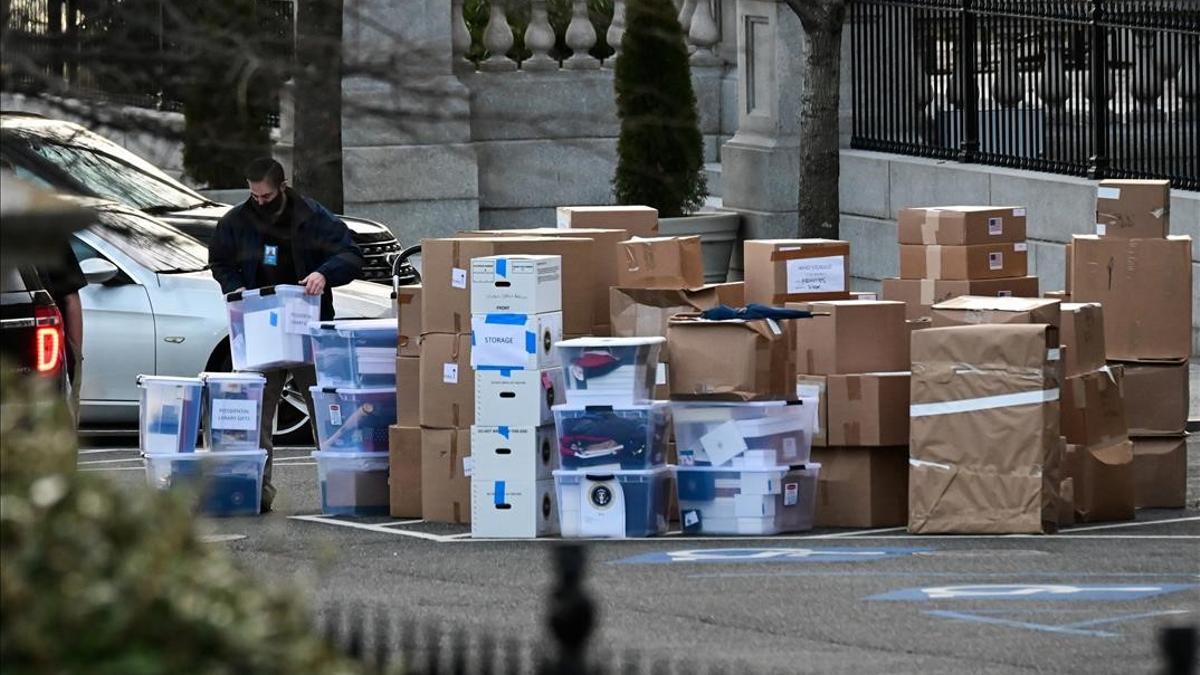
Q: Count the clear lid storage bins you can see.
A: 12